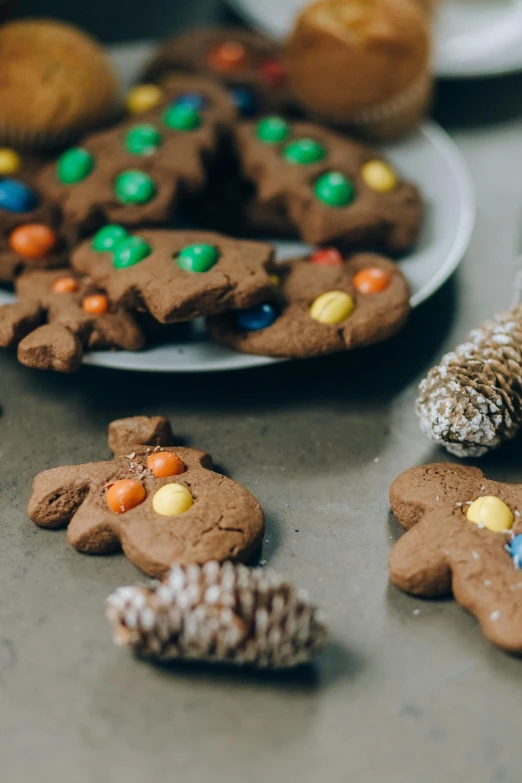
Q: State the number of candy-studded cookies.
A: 9